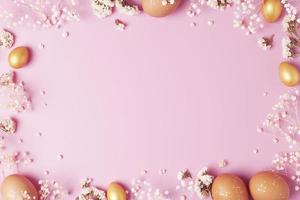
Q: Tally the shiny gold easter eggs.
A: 4